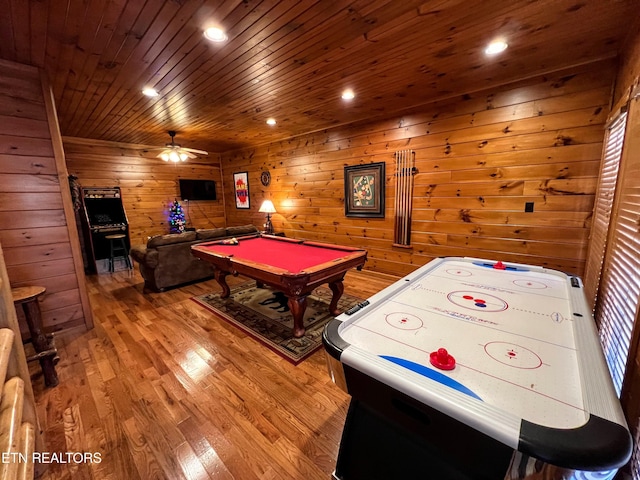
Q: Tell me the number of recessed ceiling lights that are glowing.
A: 5